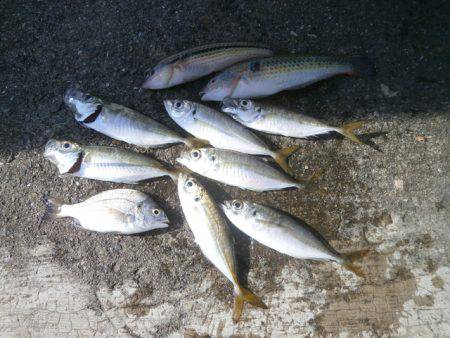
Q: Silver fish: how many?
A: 8